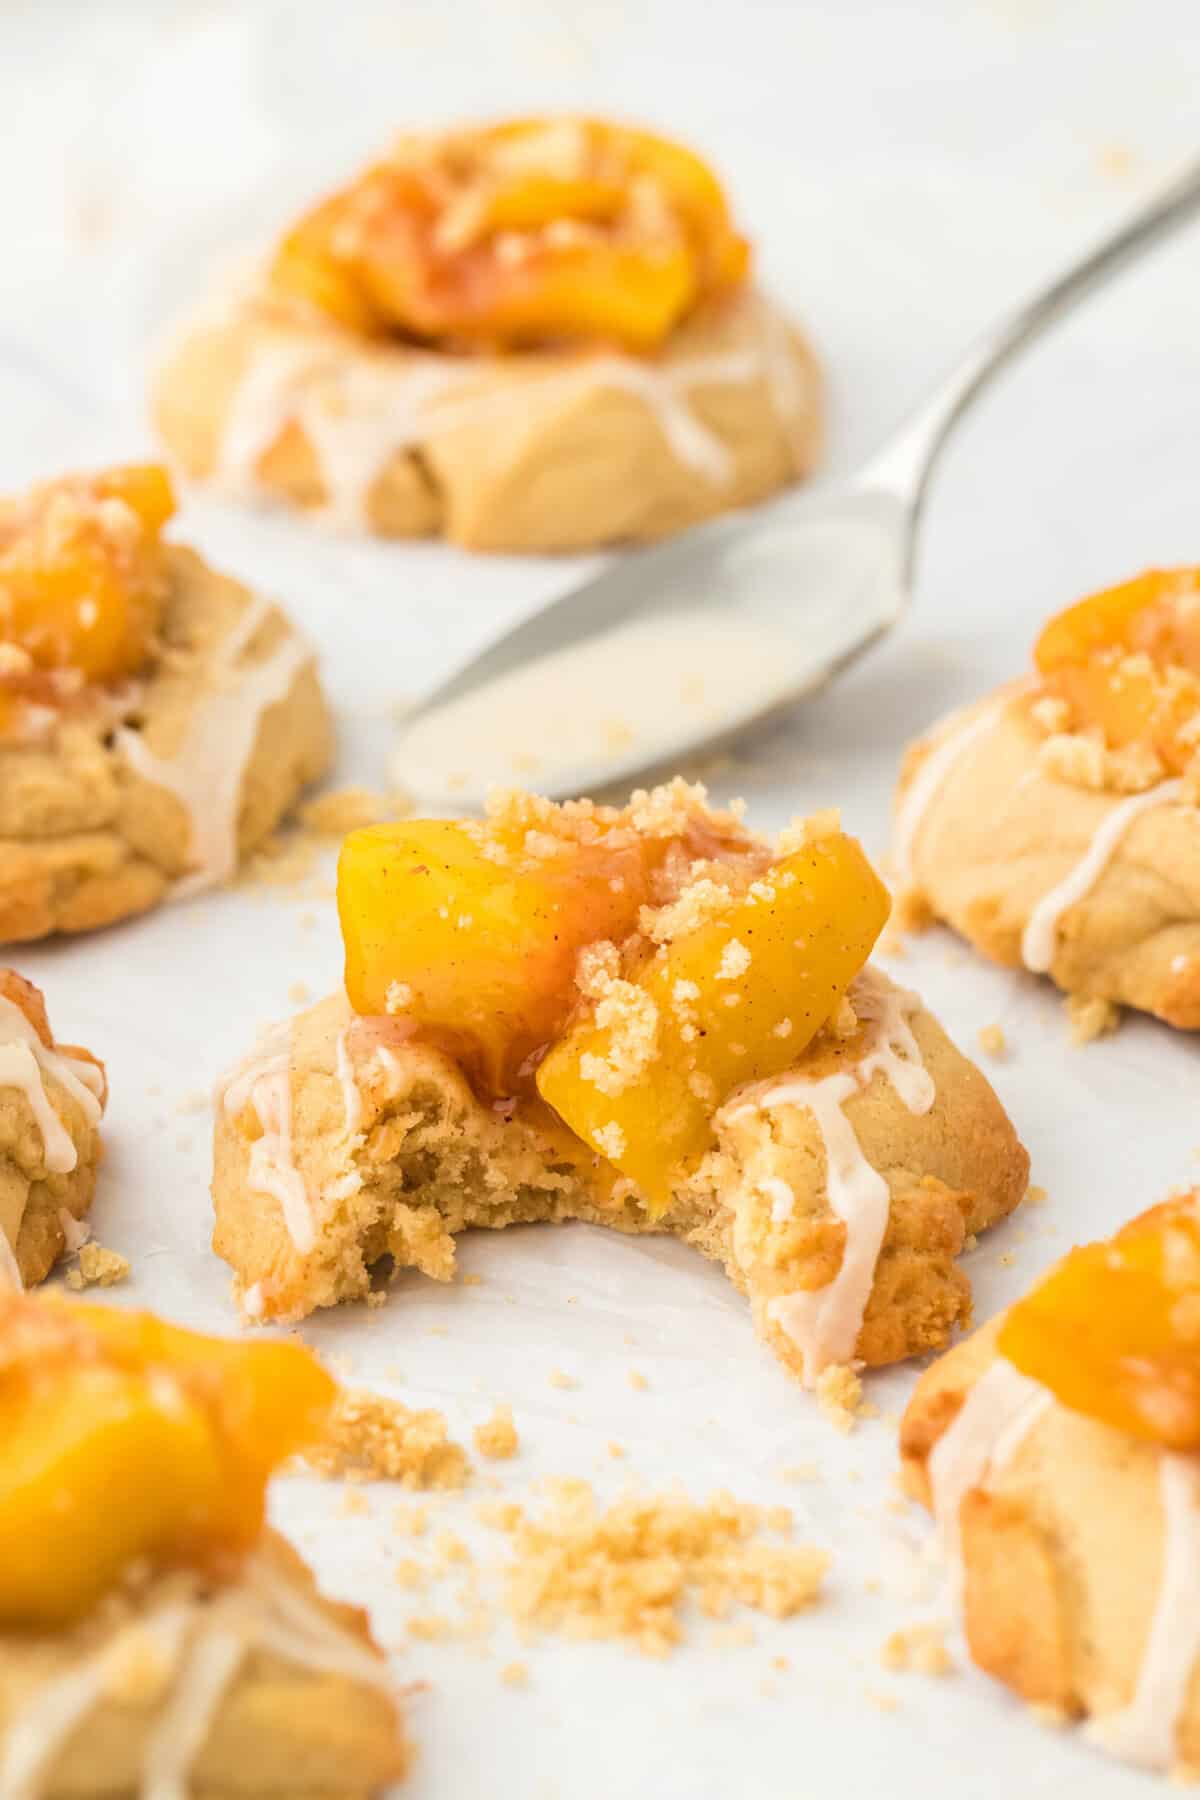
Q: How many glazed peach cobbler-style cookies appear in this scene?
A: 7